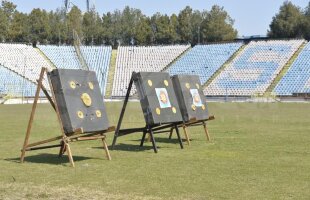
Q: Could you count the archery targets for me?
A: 3